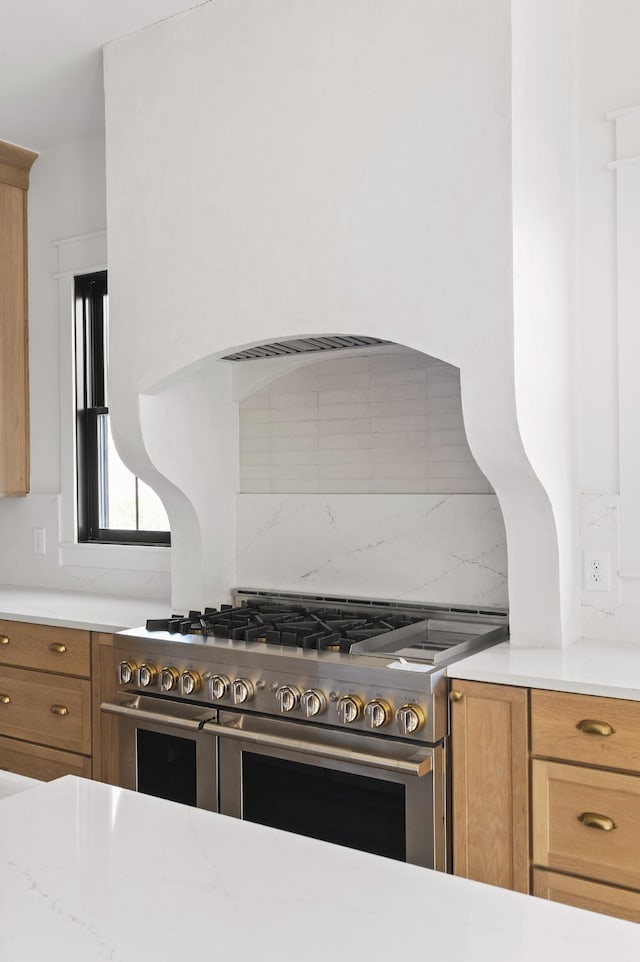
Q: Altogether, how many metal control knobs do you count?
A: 11